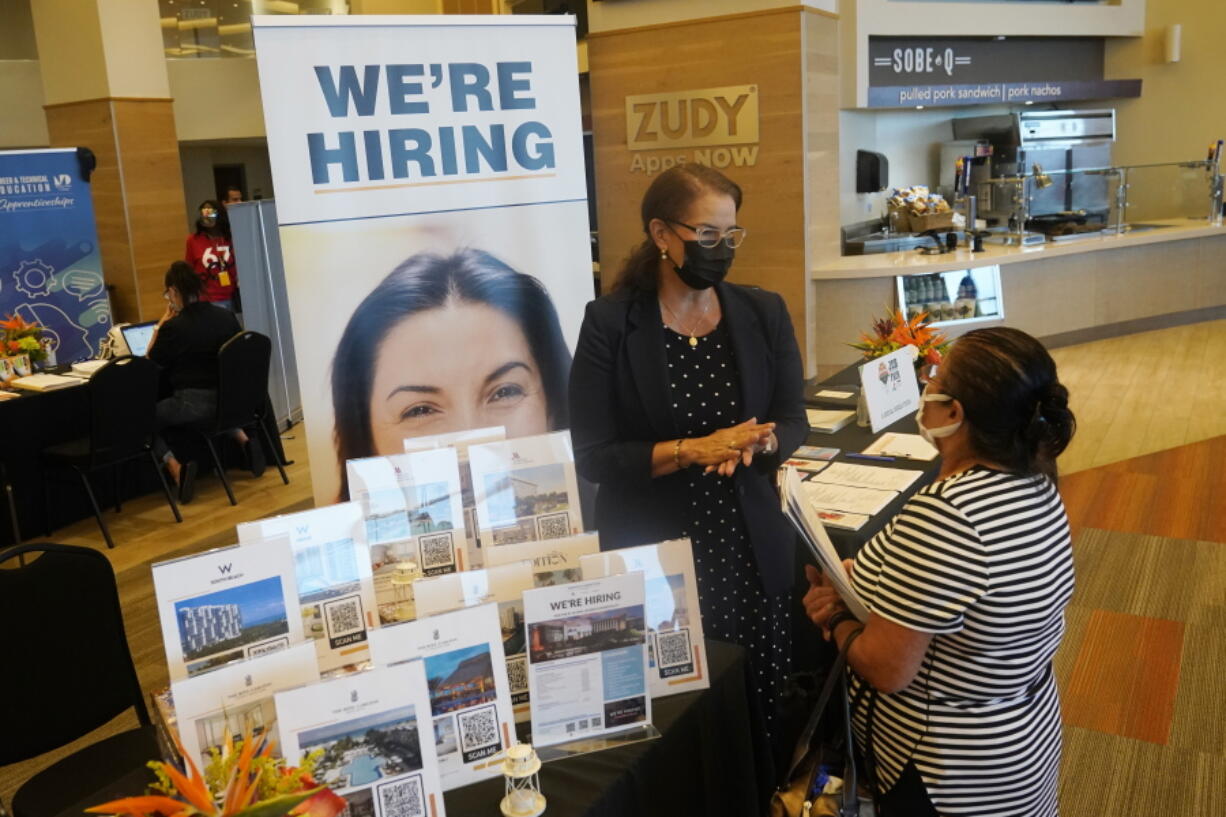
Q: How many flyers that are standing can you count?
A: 12